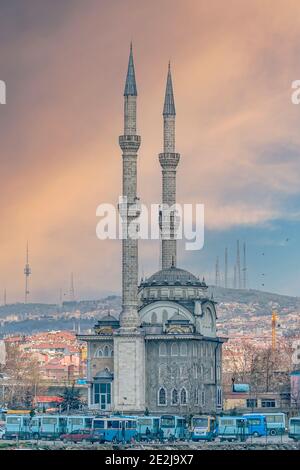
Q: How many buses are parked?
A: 11